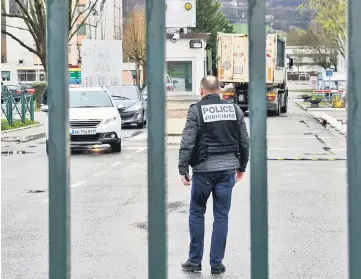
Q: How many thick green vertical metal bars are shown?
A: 4